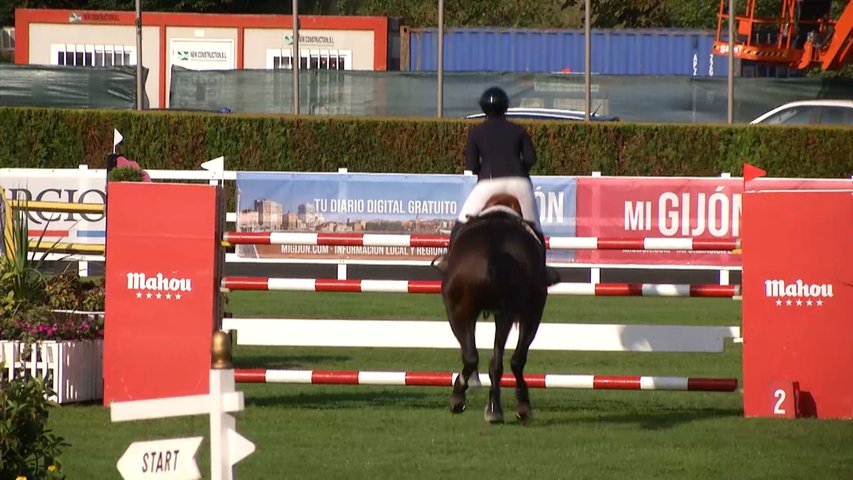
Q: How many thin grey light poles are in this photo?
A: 5